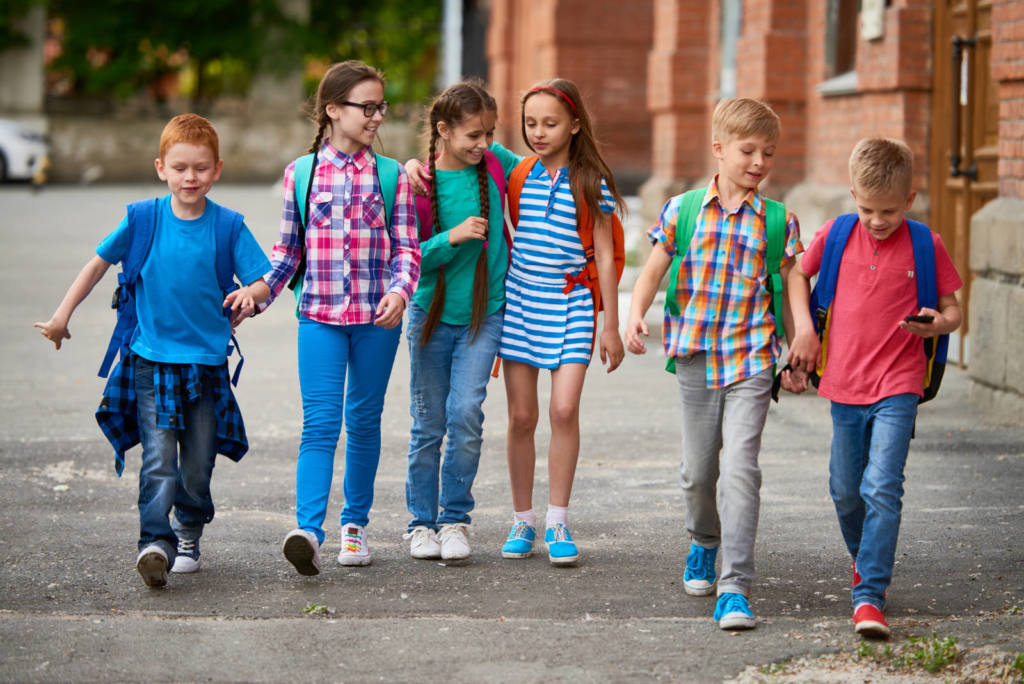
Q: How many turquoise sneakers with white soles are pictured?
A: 4